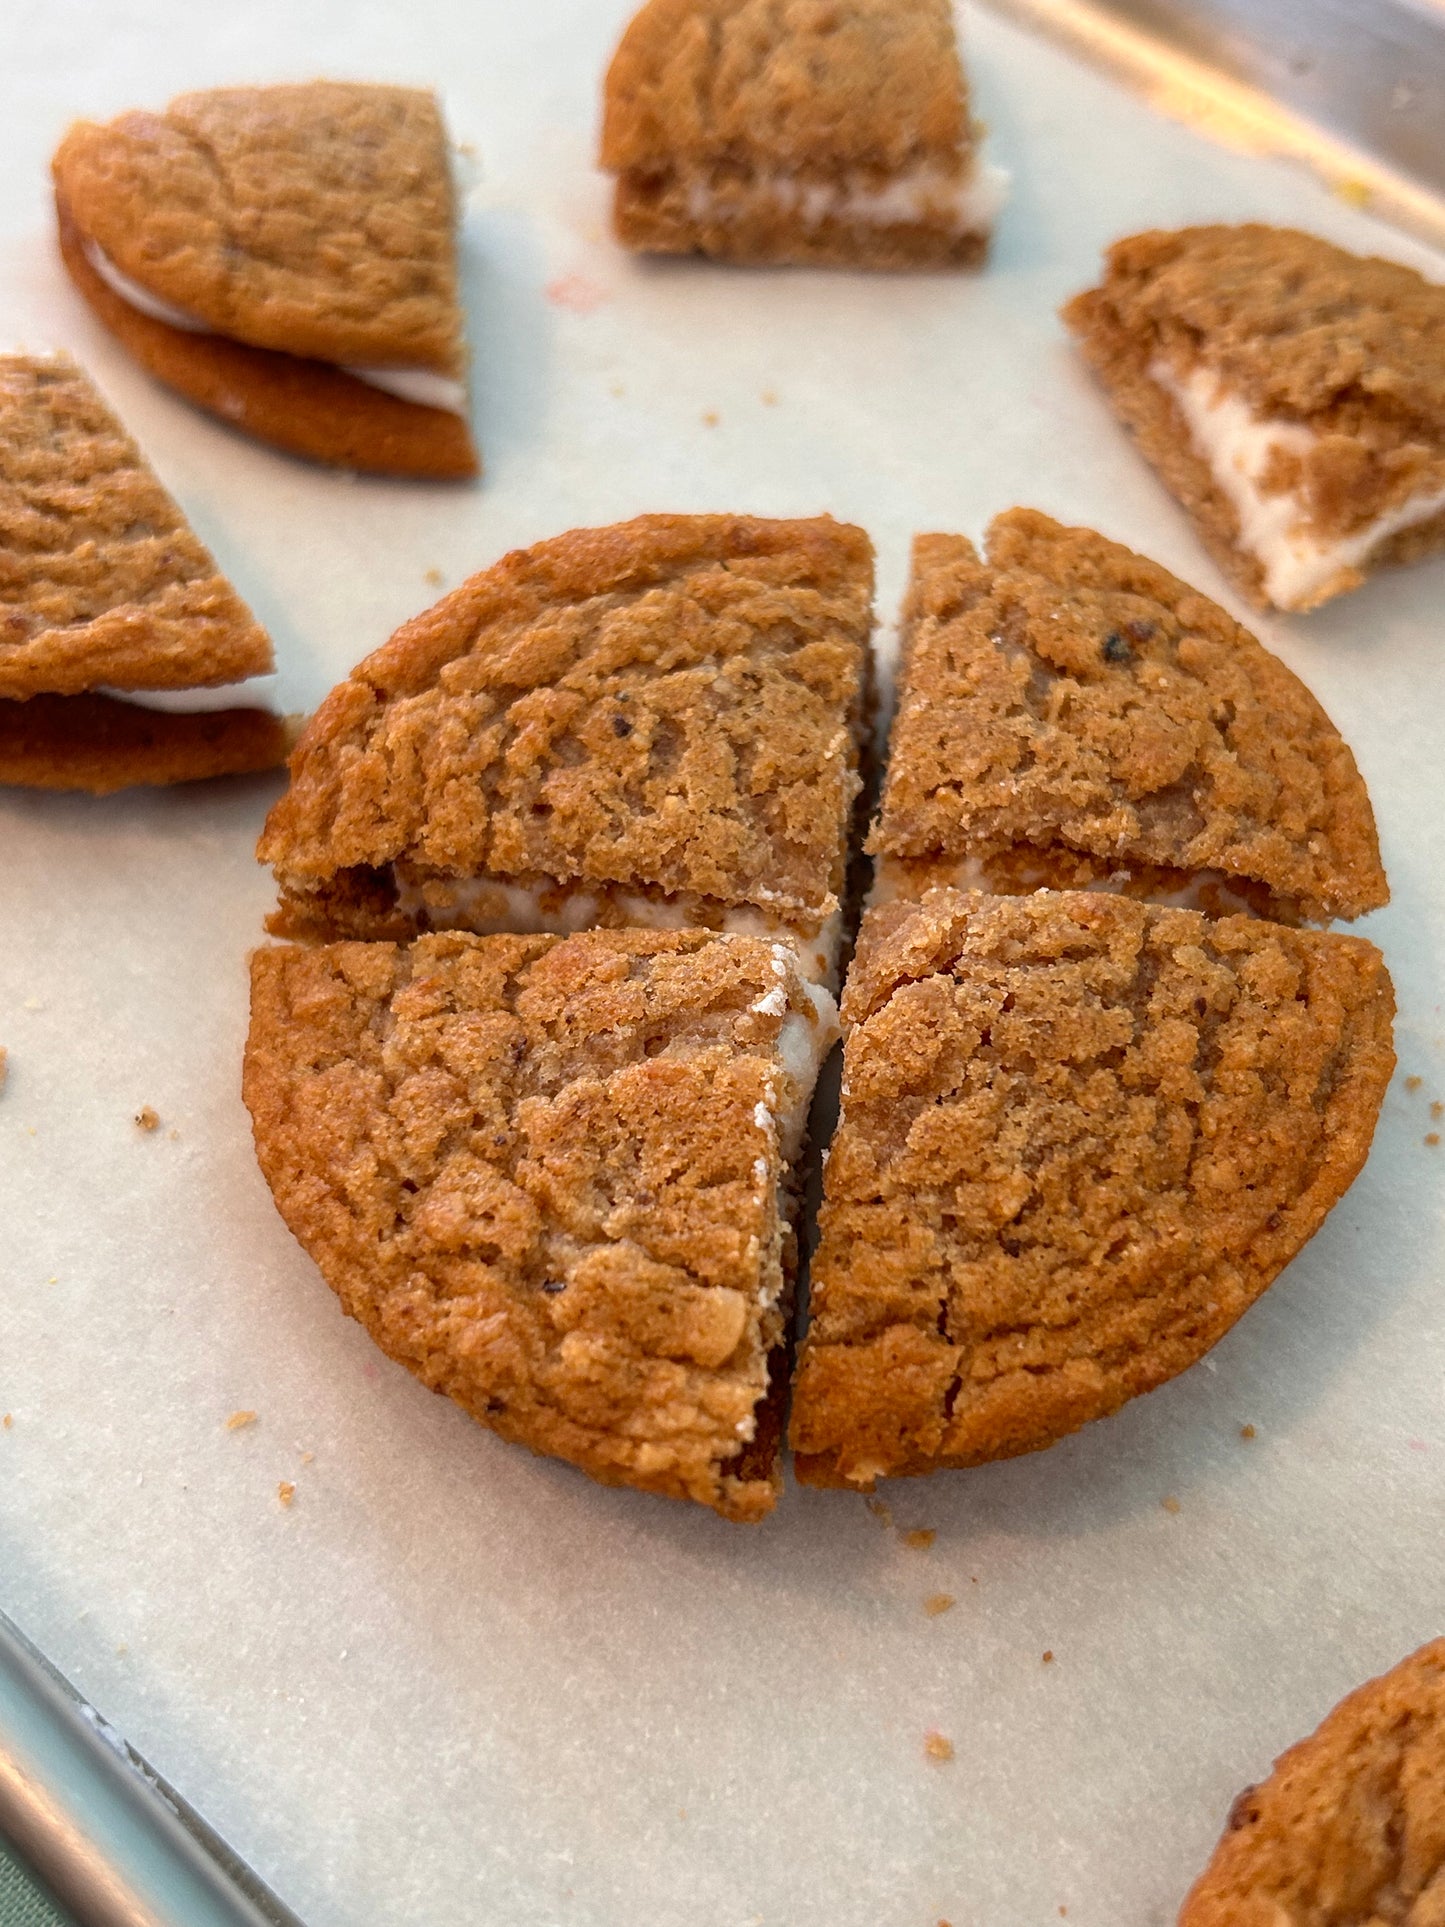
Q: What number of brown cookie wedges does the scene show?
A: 8